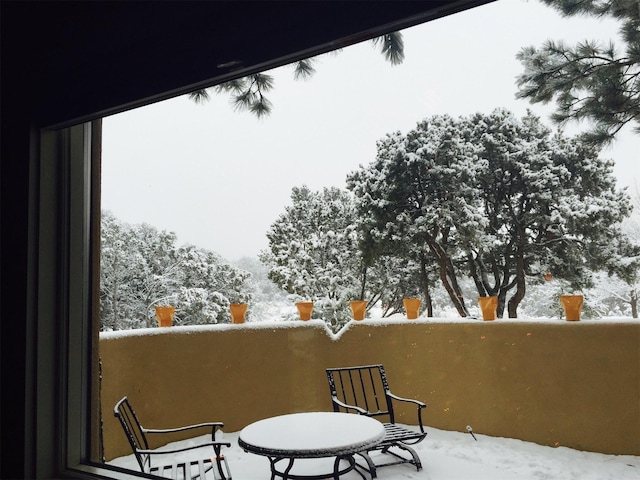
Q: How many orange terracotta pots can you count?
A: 7